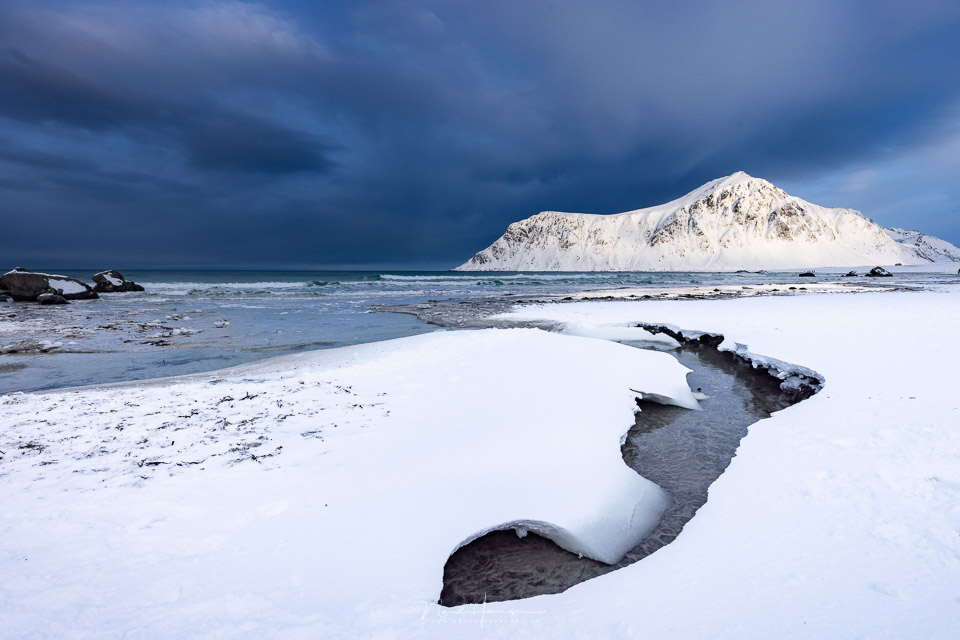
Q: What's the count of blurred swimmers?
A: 0